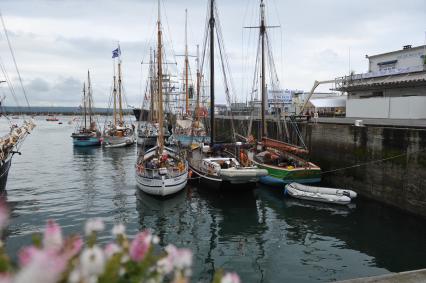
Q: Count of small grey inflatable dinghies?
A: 2